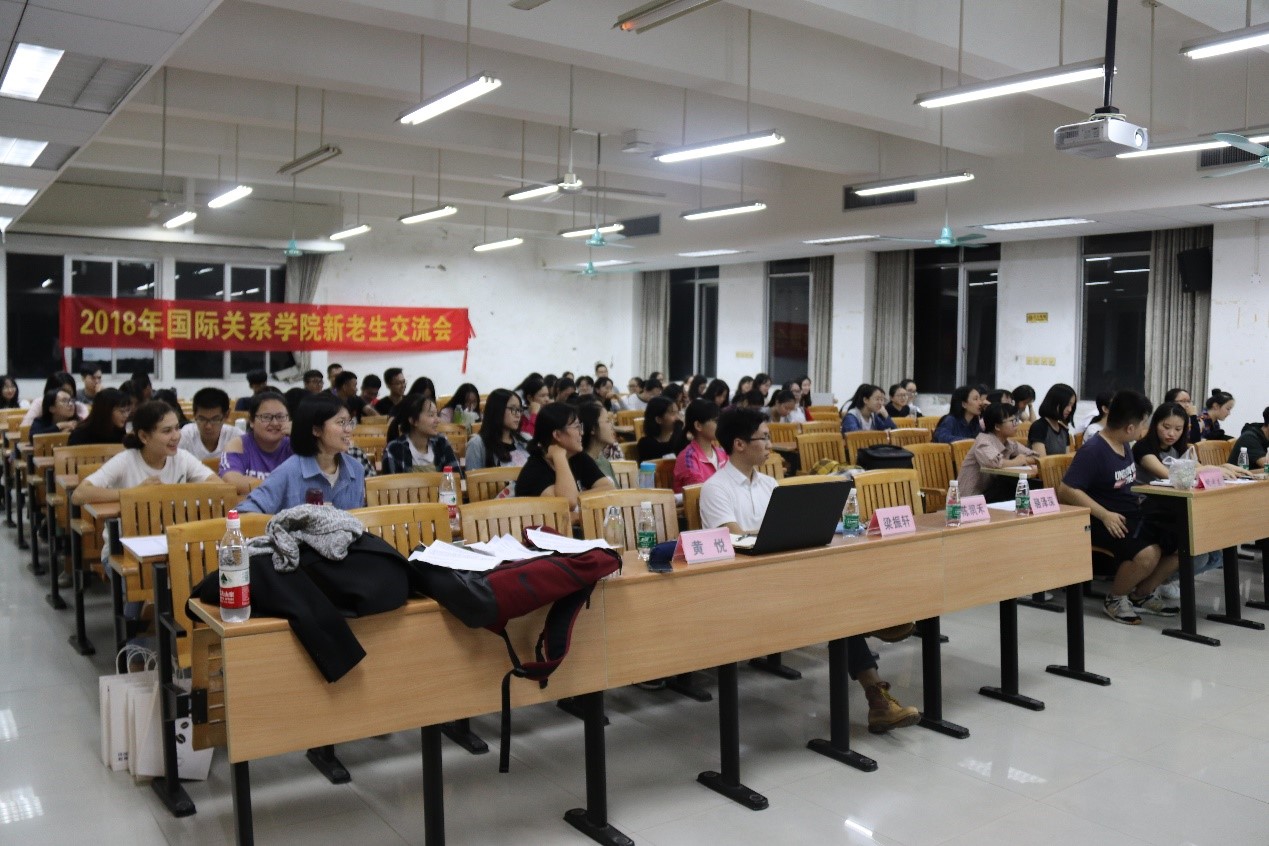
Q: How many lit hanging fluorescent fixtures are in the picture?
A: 14